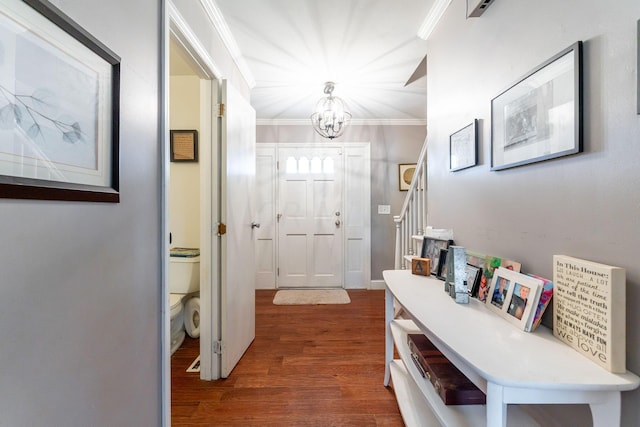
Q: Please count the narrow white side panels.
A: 2